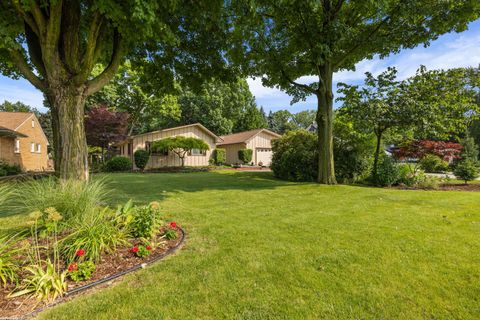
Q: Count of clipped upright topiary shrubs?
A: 3